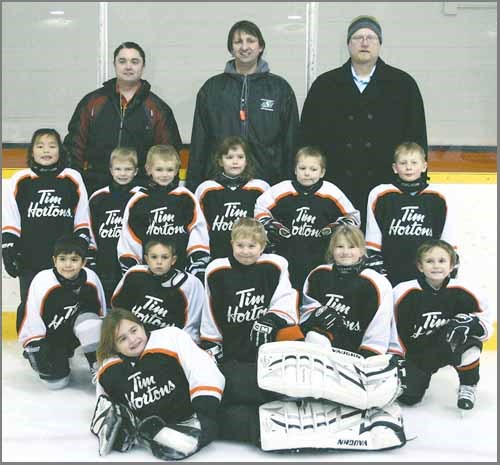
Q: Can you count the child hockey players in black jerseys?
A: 12